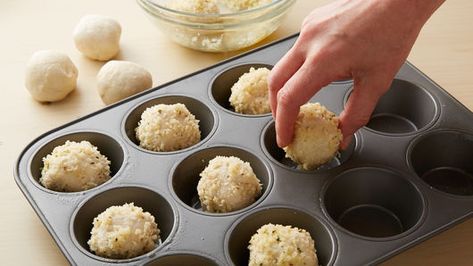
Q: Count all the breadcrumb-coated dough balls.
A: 7